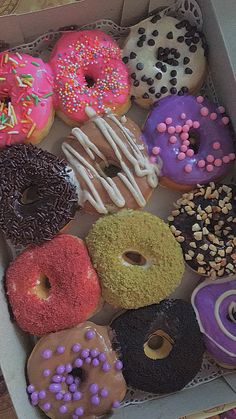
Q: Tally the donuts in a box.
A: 12